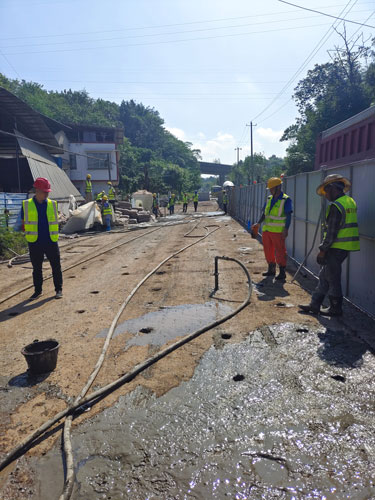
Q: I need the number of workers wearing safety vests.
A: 12